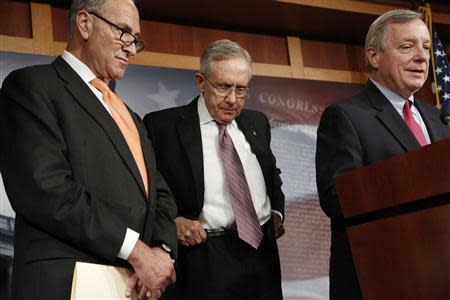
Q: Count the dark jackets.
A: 3